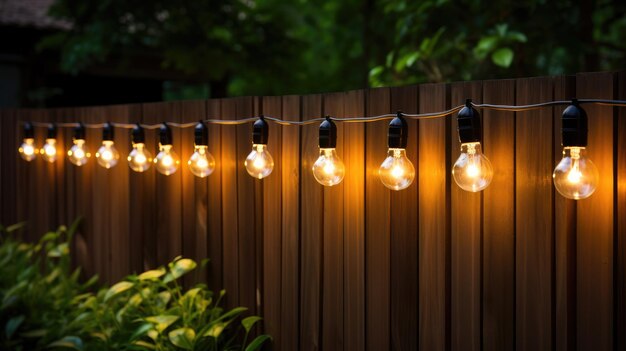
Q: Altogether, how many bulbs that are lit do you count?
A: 12